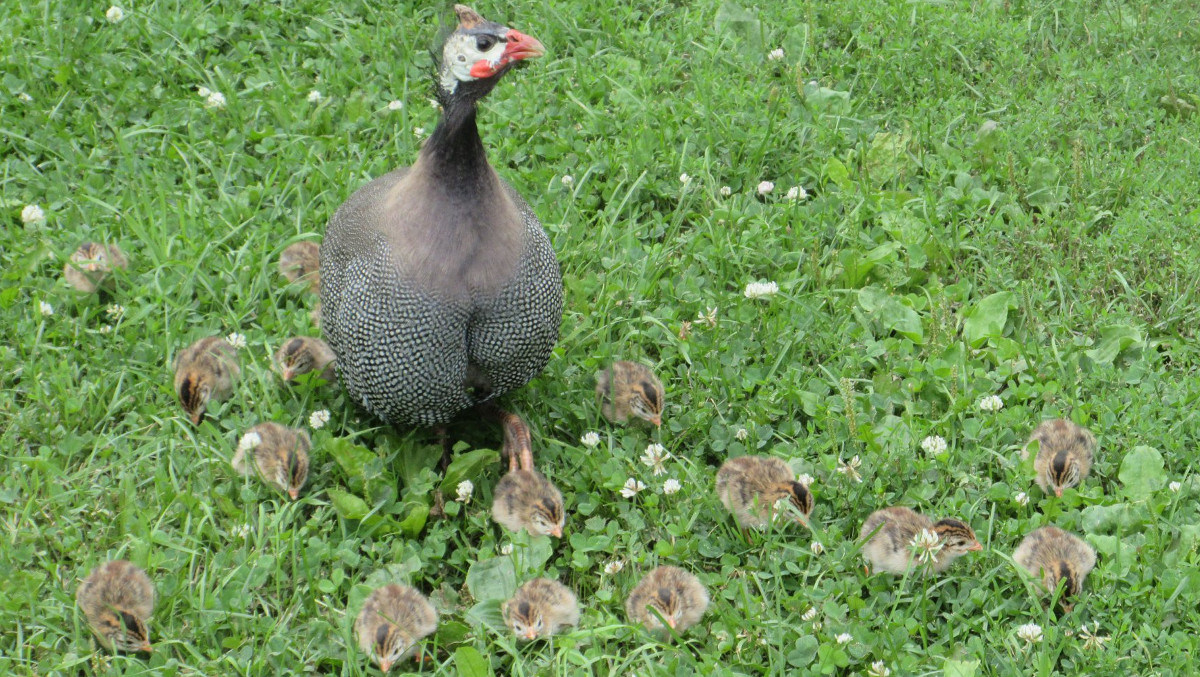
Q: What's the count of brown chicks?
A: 15